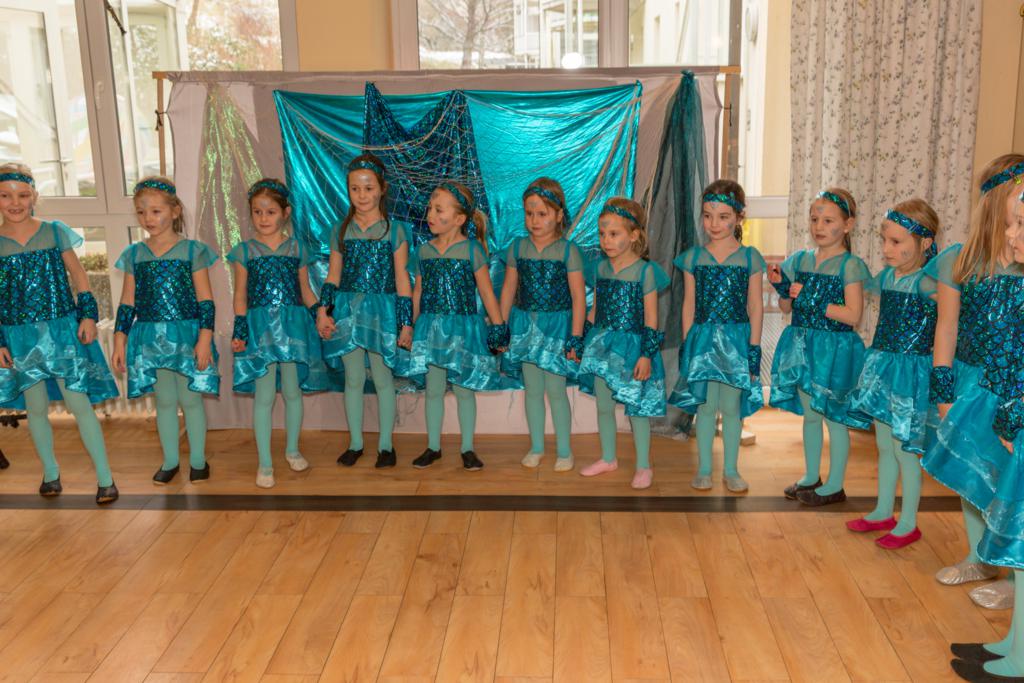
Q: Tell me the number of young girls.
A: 12